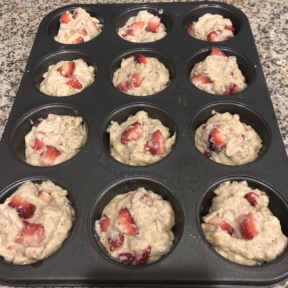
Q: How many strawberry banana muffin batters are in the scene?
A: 12